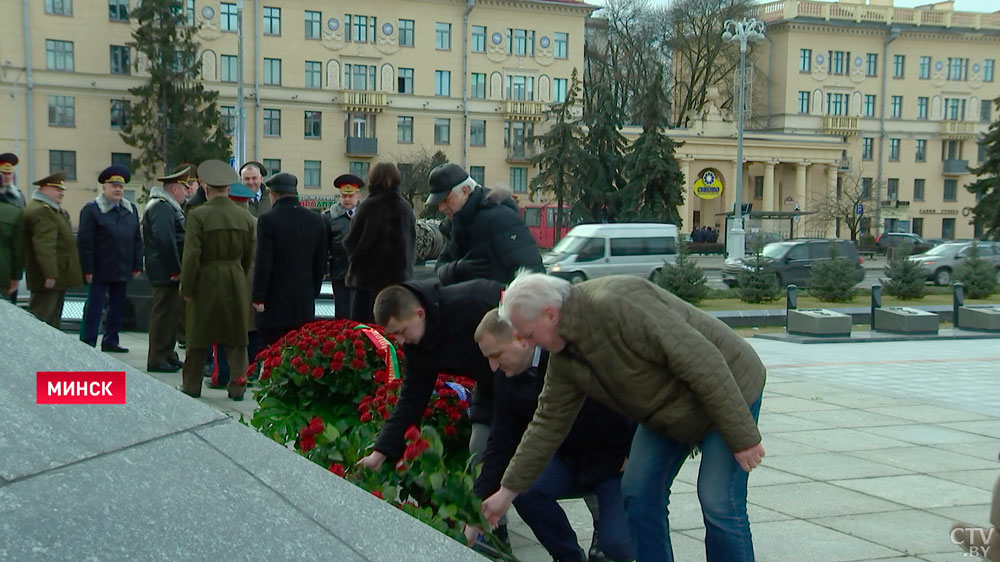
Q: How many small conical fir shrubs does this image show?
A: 5